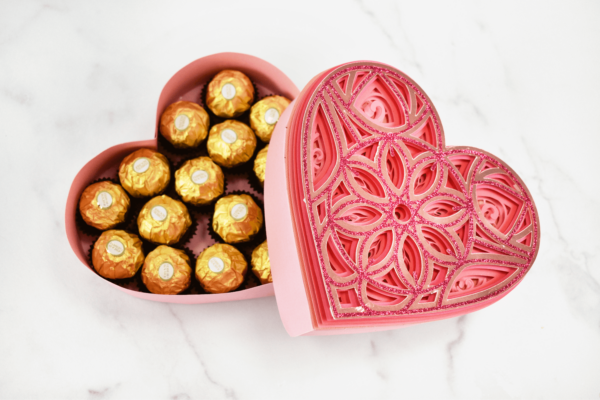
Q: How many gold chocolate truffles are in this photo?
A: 14